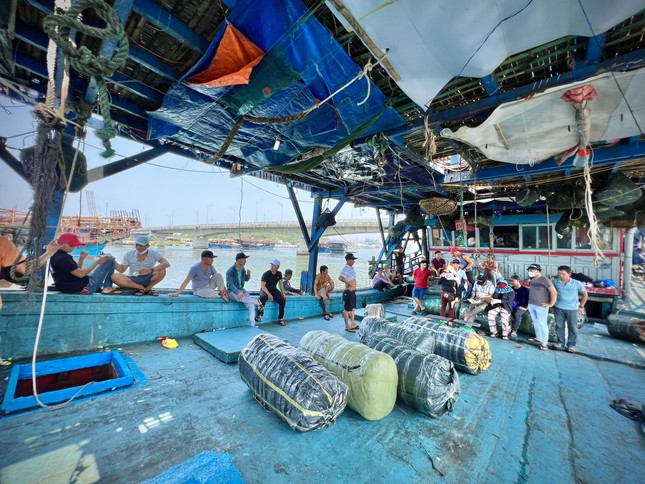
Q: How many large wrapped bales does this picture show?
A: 5